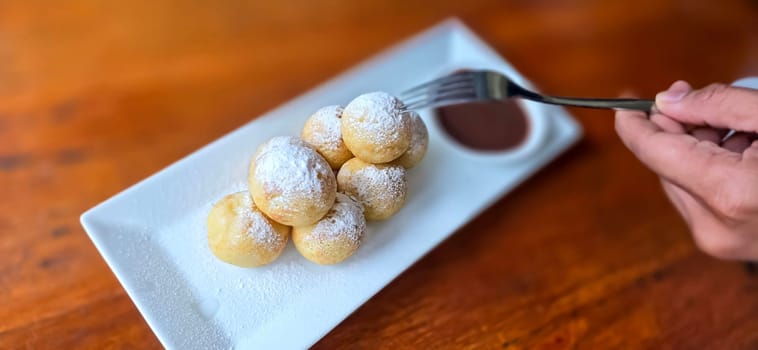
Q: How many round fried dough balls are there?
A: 7